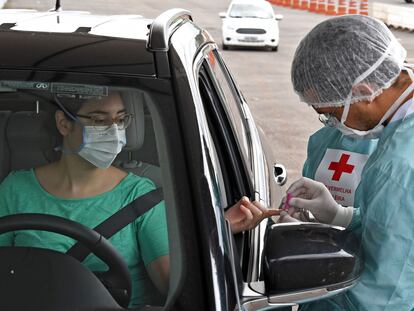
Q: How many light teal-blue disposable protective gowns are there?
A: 1